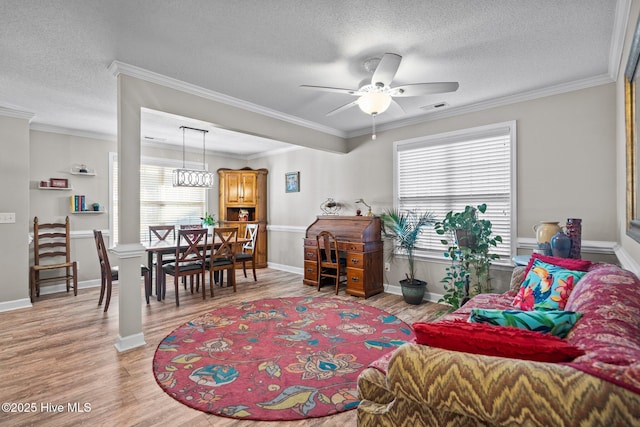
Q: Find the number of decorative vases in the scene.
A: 3